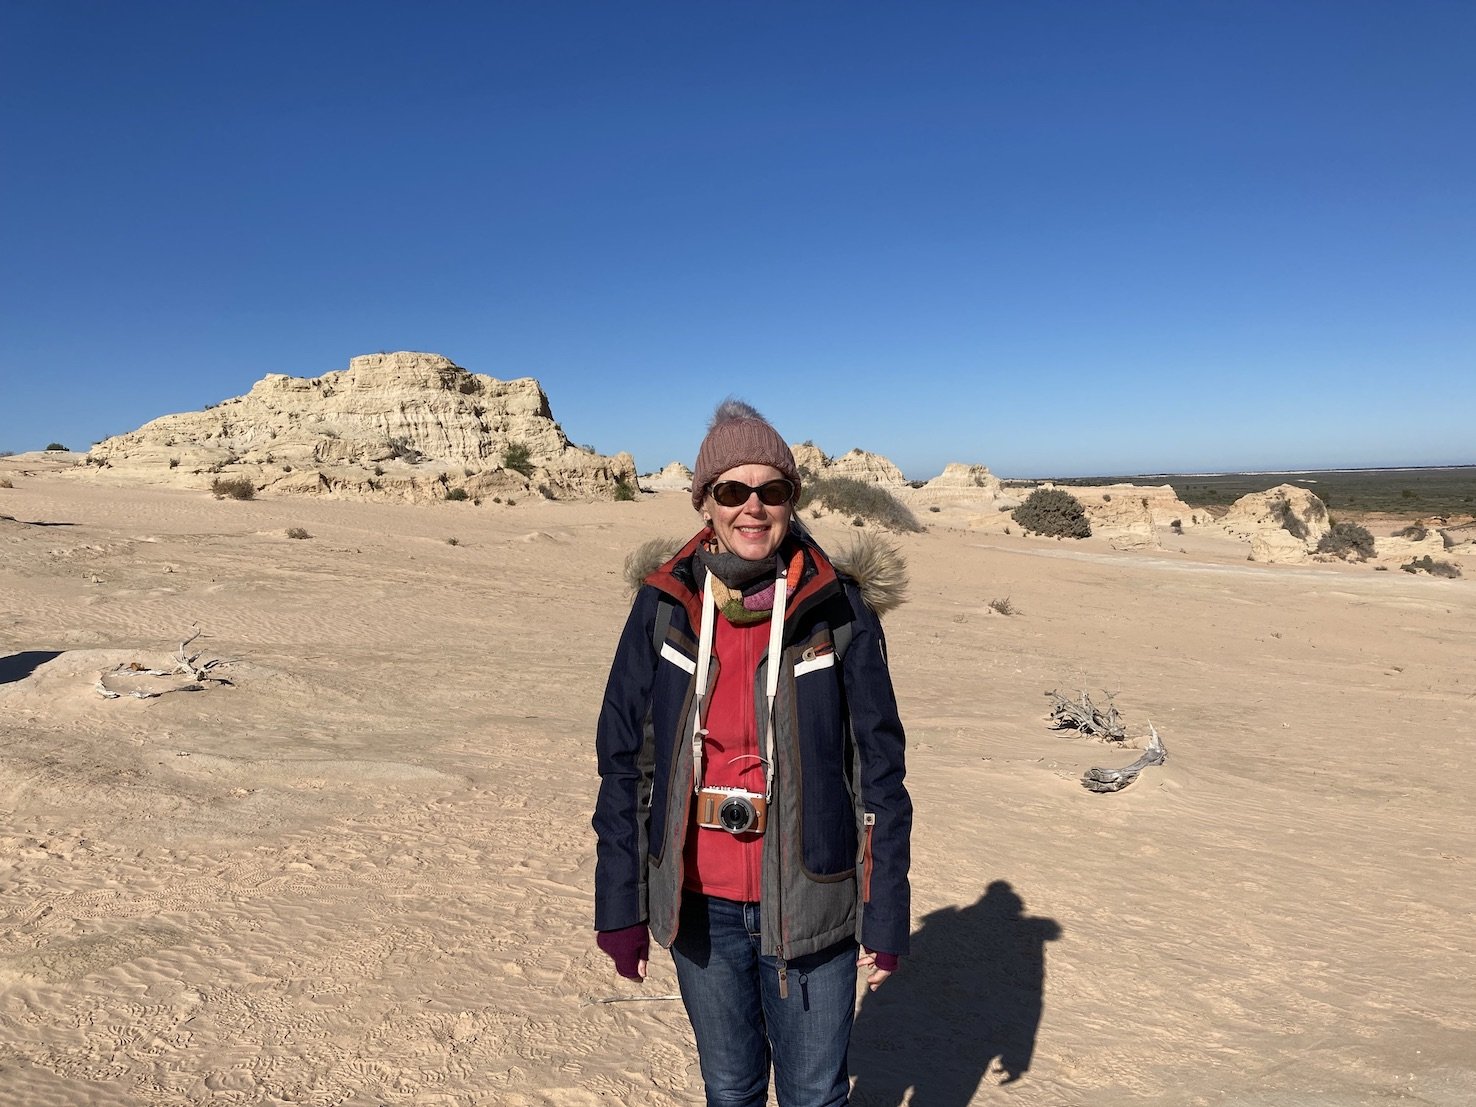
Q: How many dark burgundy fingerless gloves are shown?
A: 2